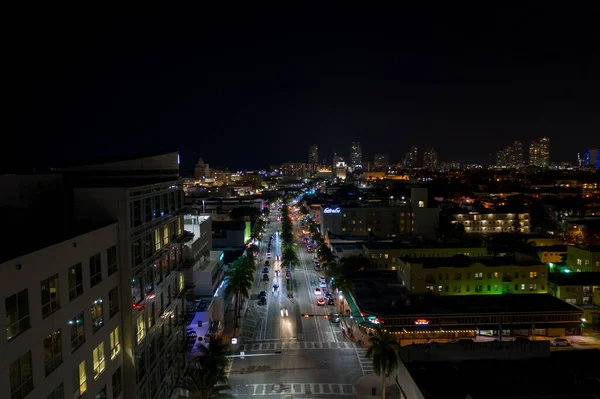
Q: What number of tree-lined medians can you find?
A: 1